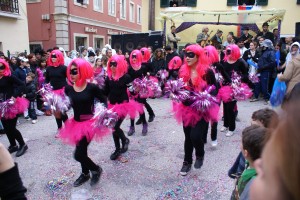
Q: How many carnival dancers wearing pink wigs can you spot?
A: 10